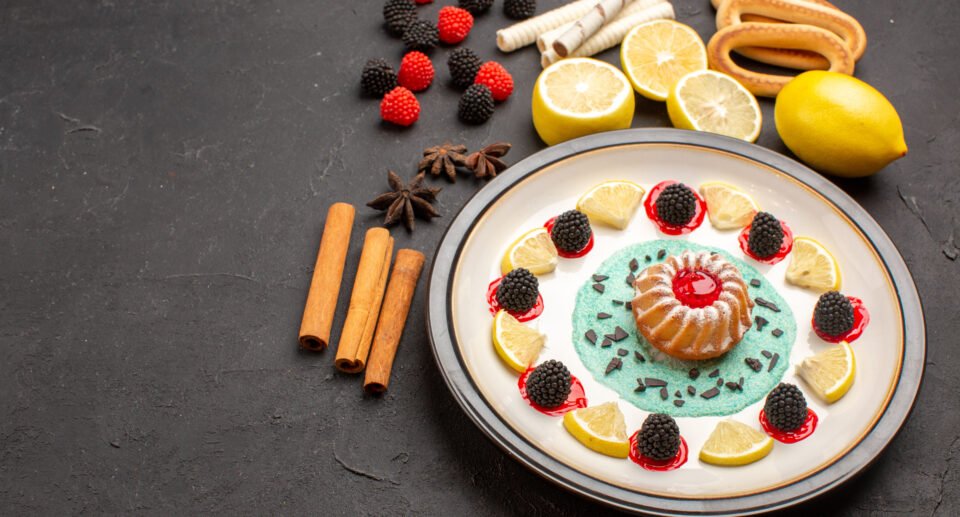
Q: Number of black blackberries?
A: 15